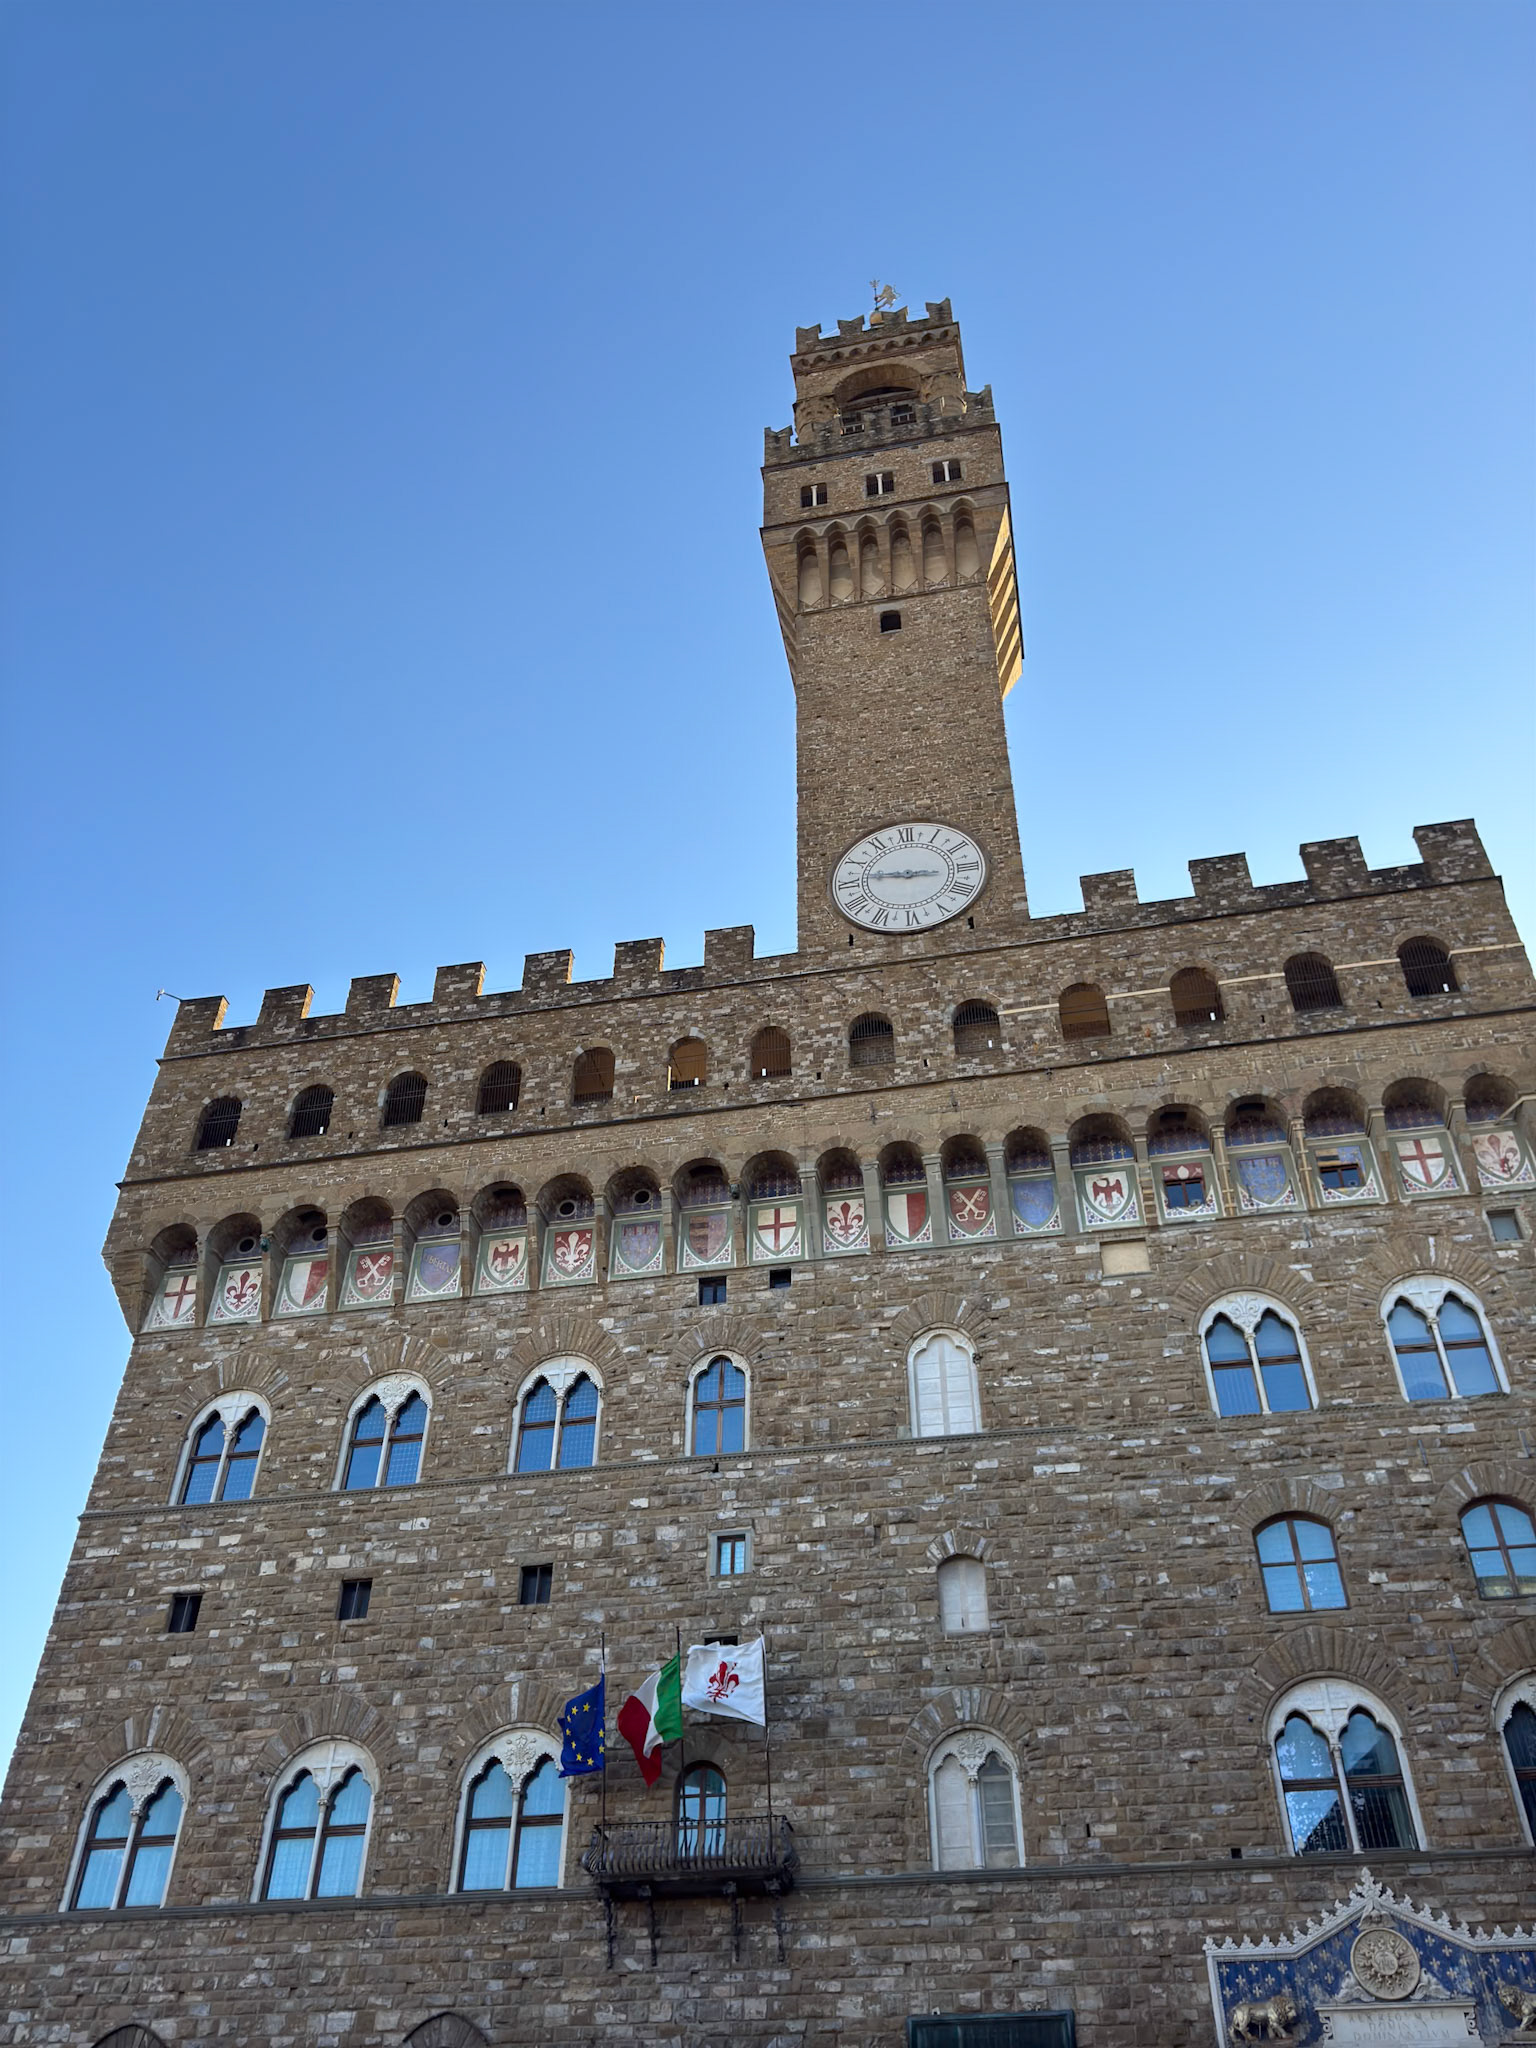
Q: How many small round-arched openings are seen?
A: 13